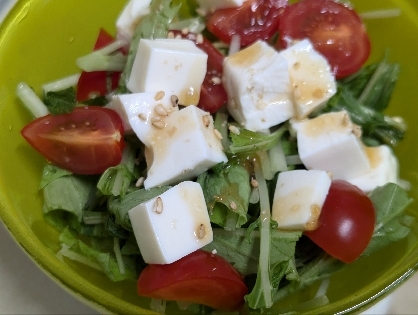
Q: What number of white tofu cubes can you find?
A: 11